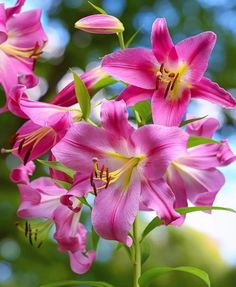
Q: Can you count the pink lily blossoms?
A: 6